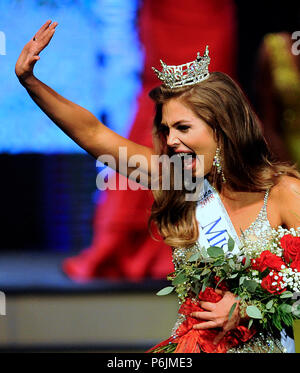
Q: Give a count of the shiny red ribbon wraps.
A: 1